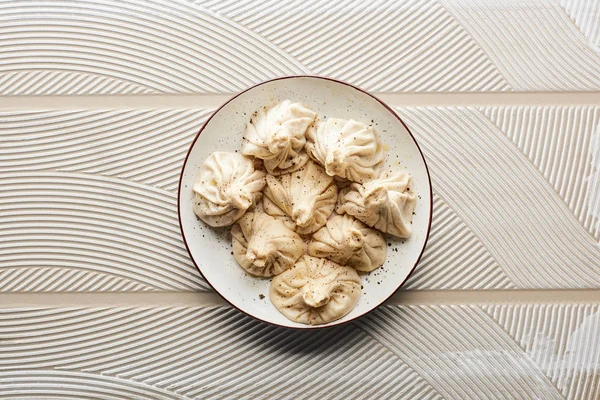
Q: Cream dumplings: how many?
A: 8